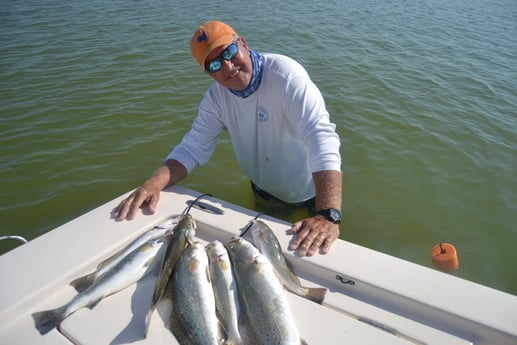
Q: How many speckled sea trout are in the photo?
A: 7